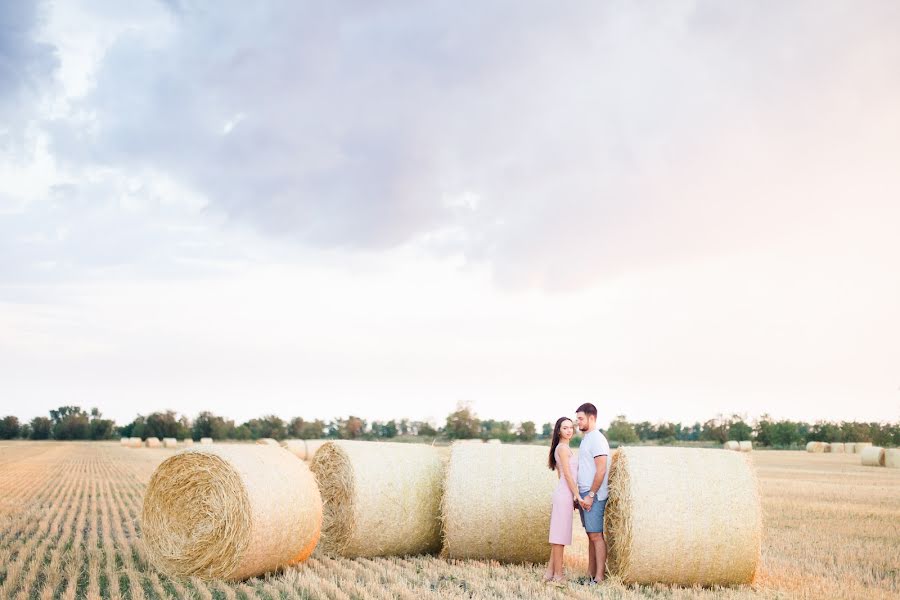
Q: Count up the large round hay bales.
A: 4